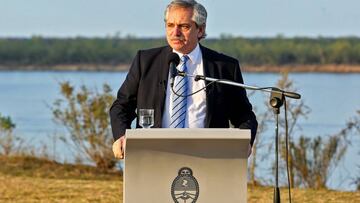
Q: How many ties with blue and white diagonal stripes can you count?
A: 1